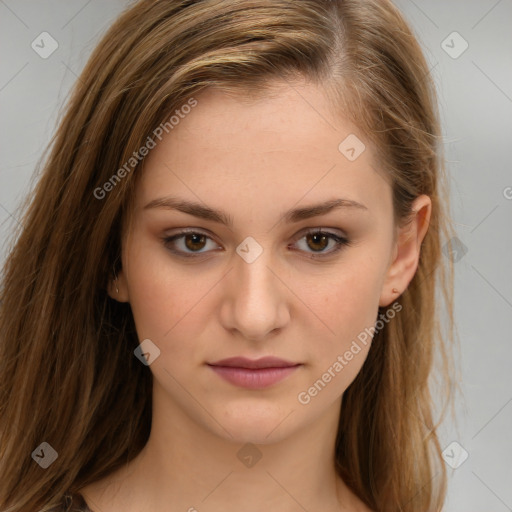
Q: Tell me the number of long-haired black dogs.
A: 0